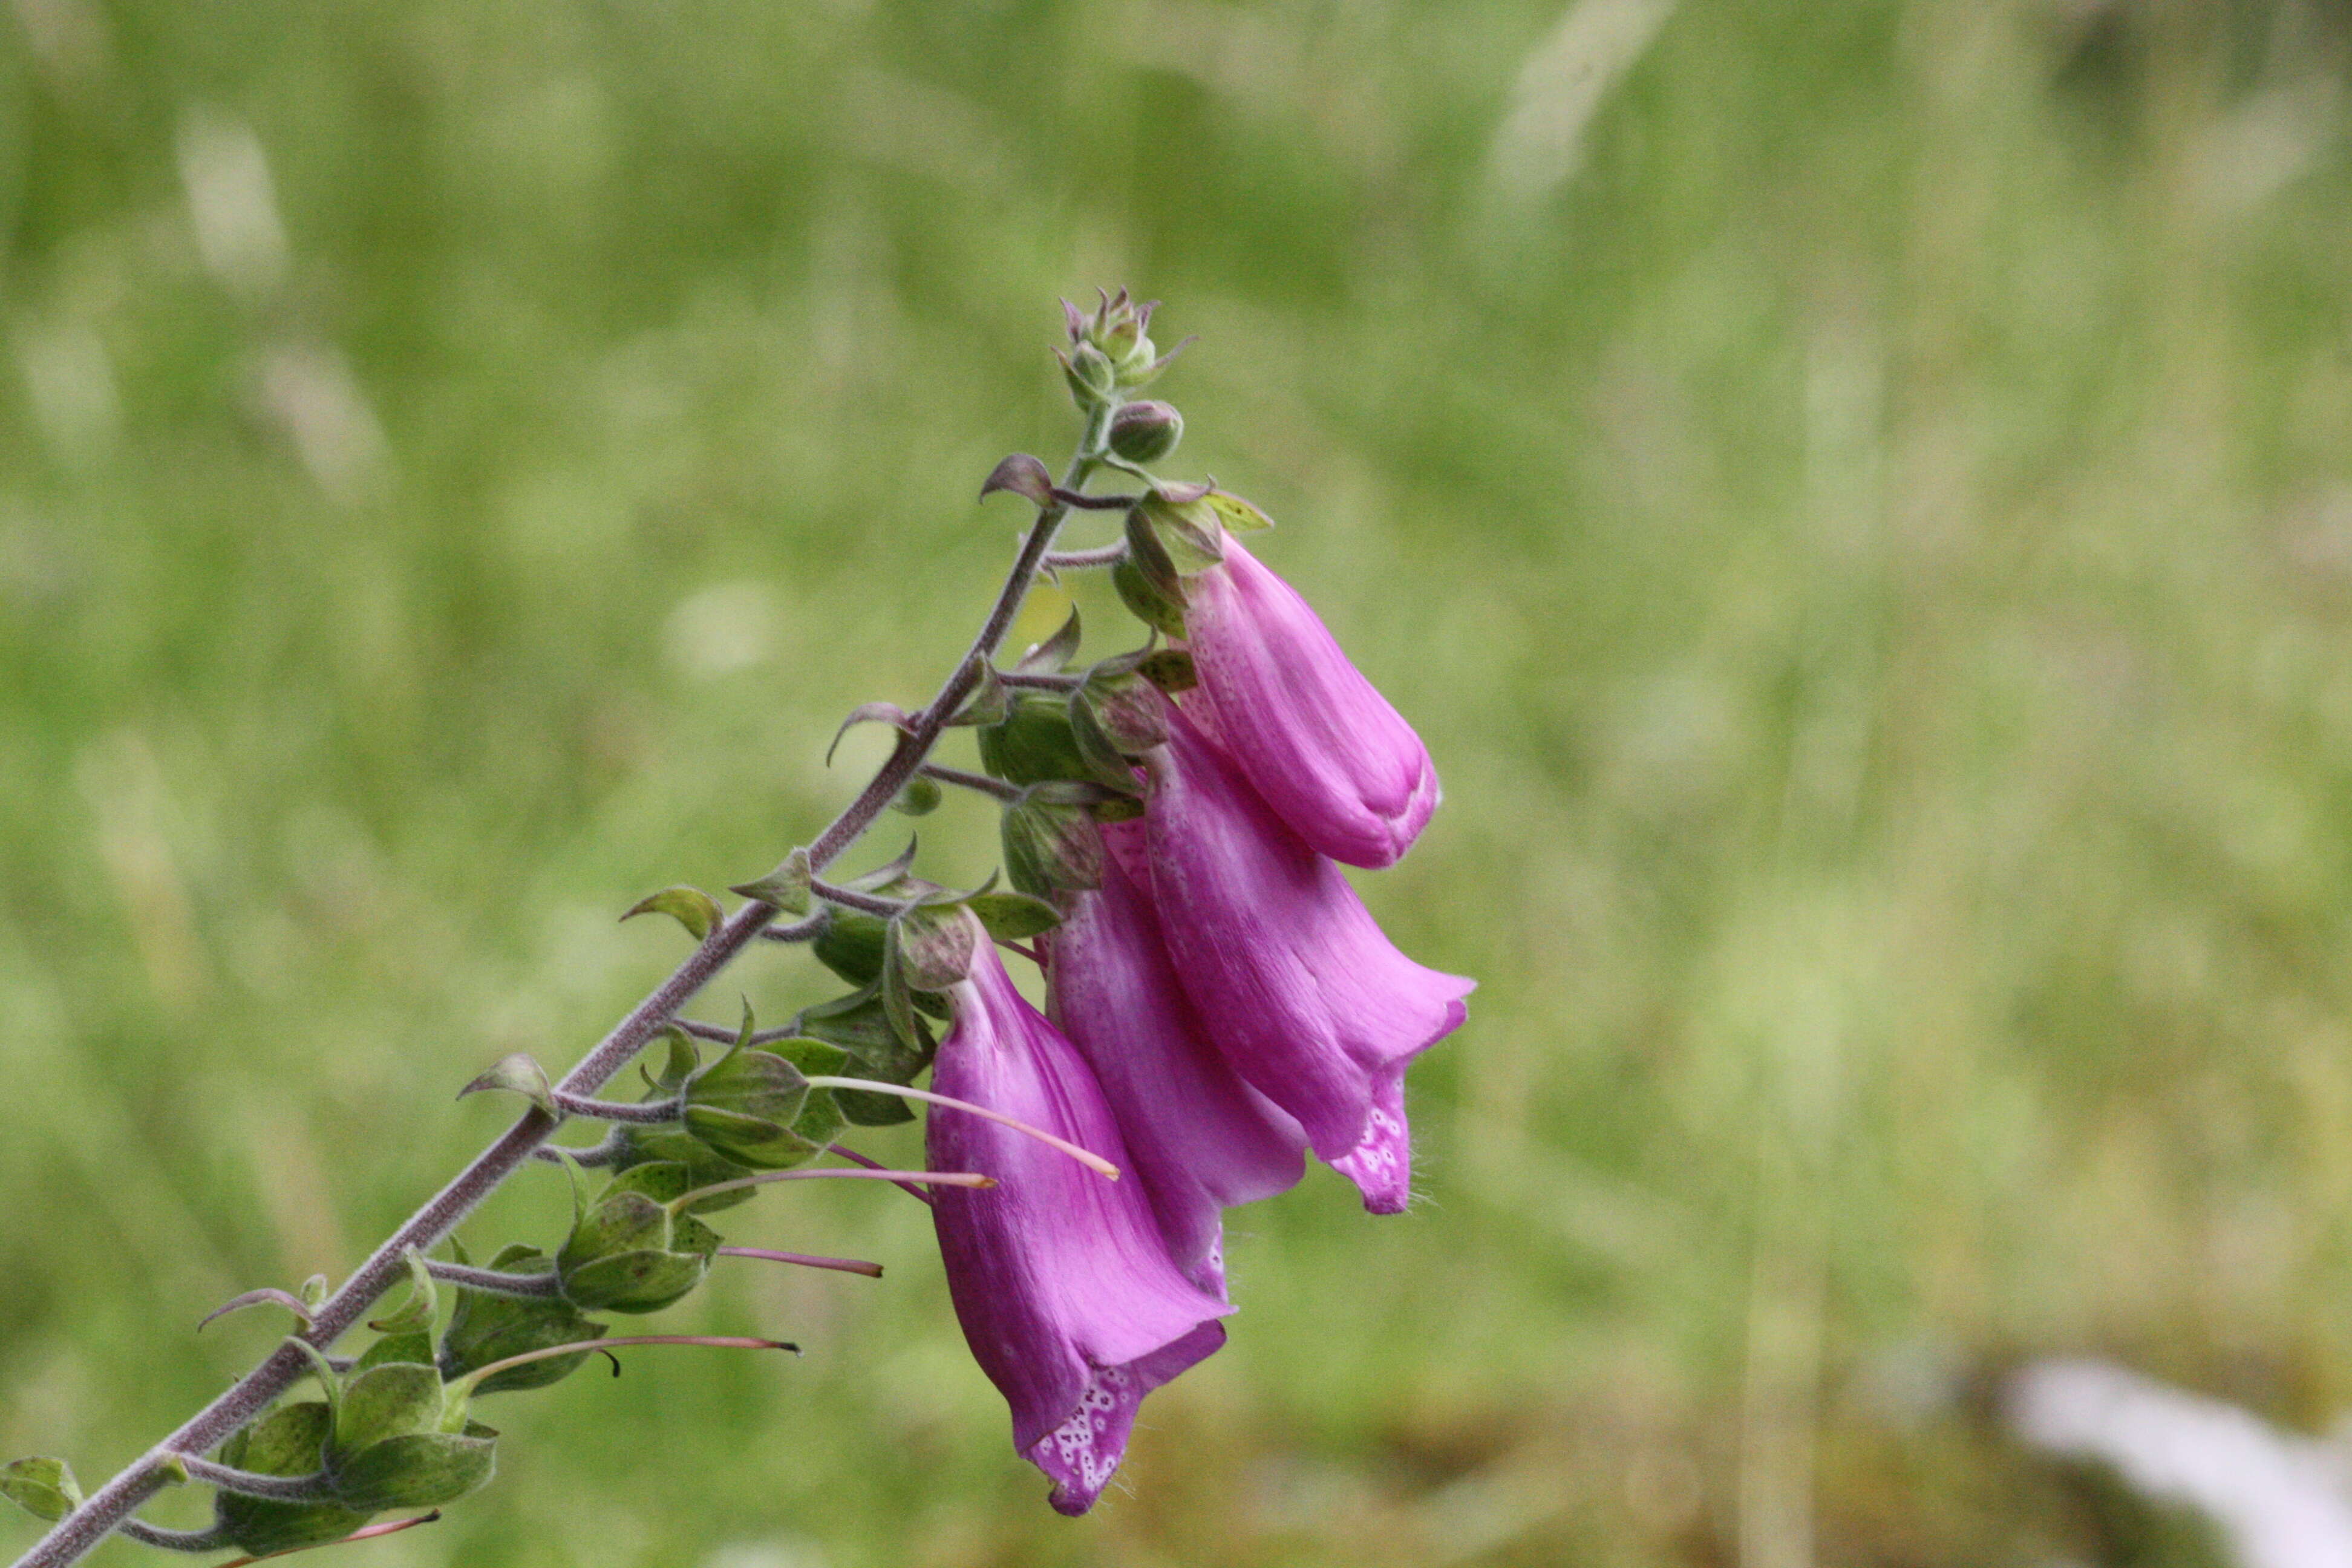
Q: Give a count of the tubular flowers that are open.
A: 3